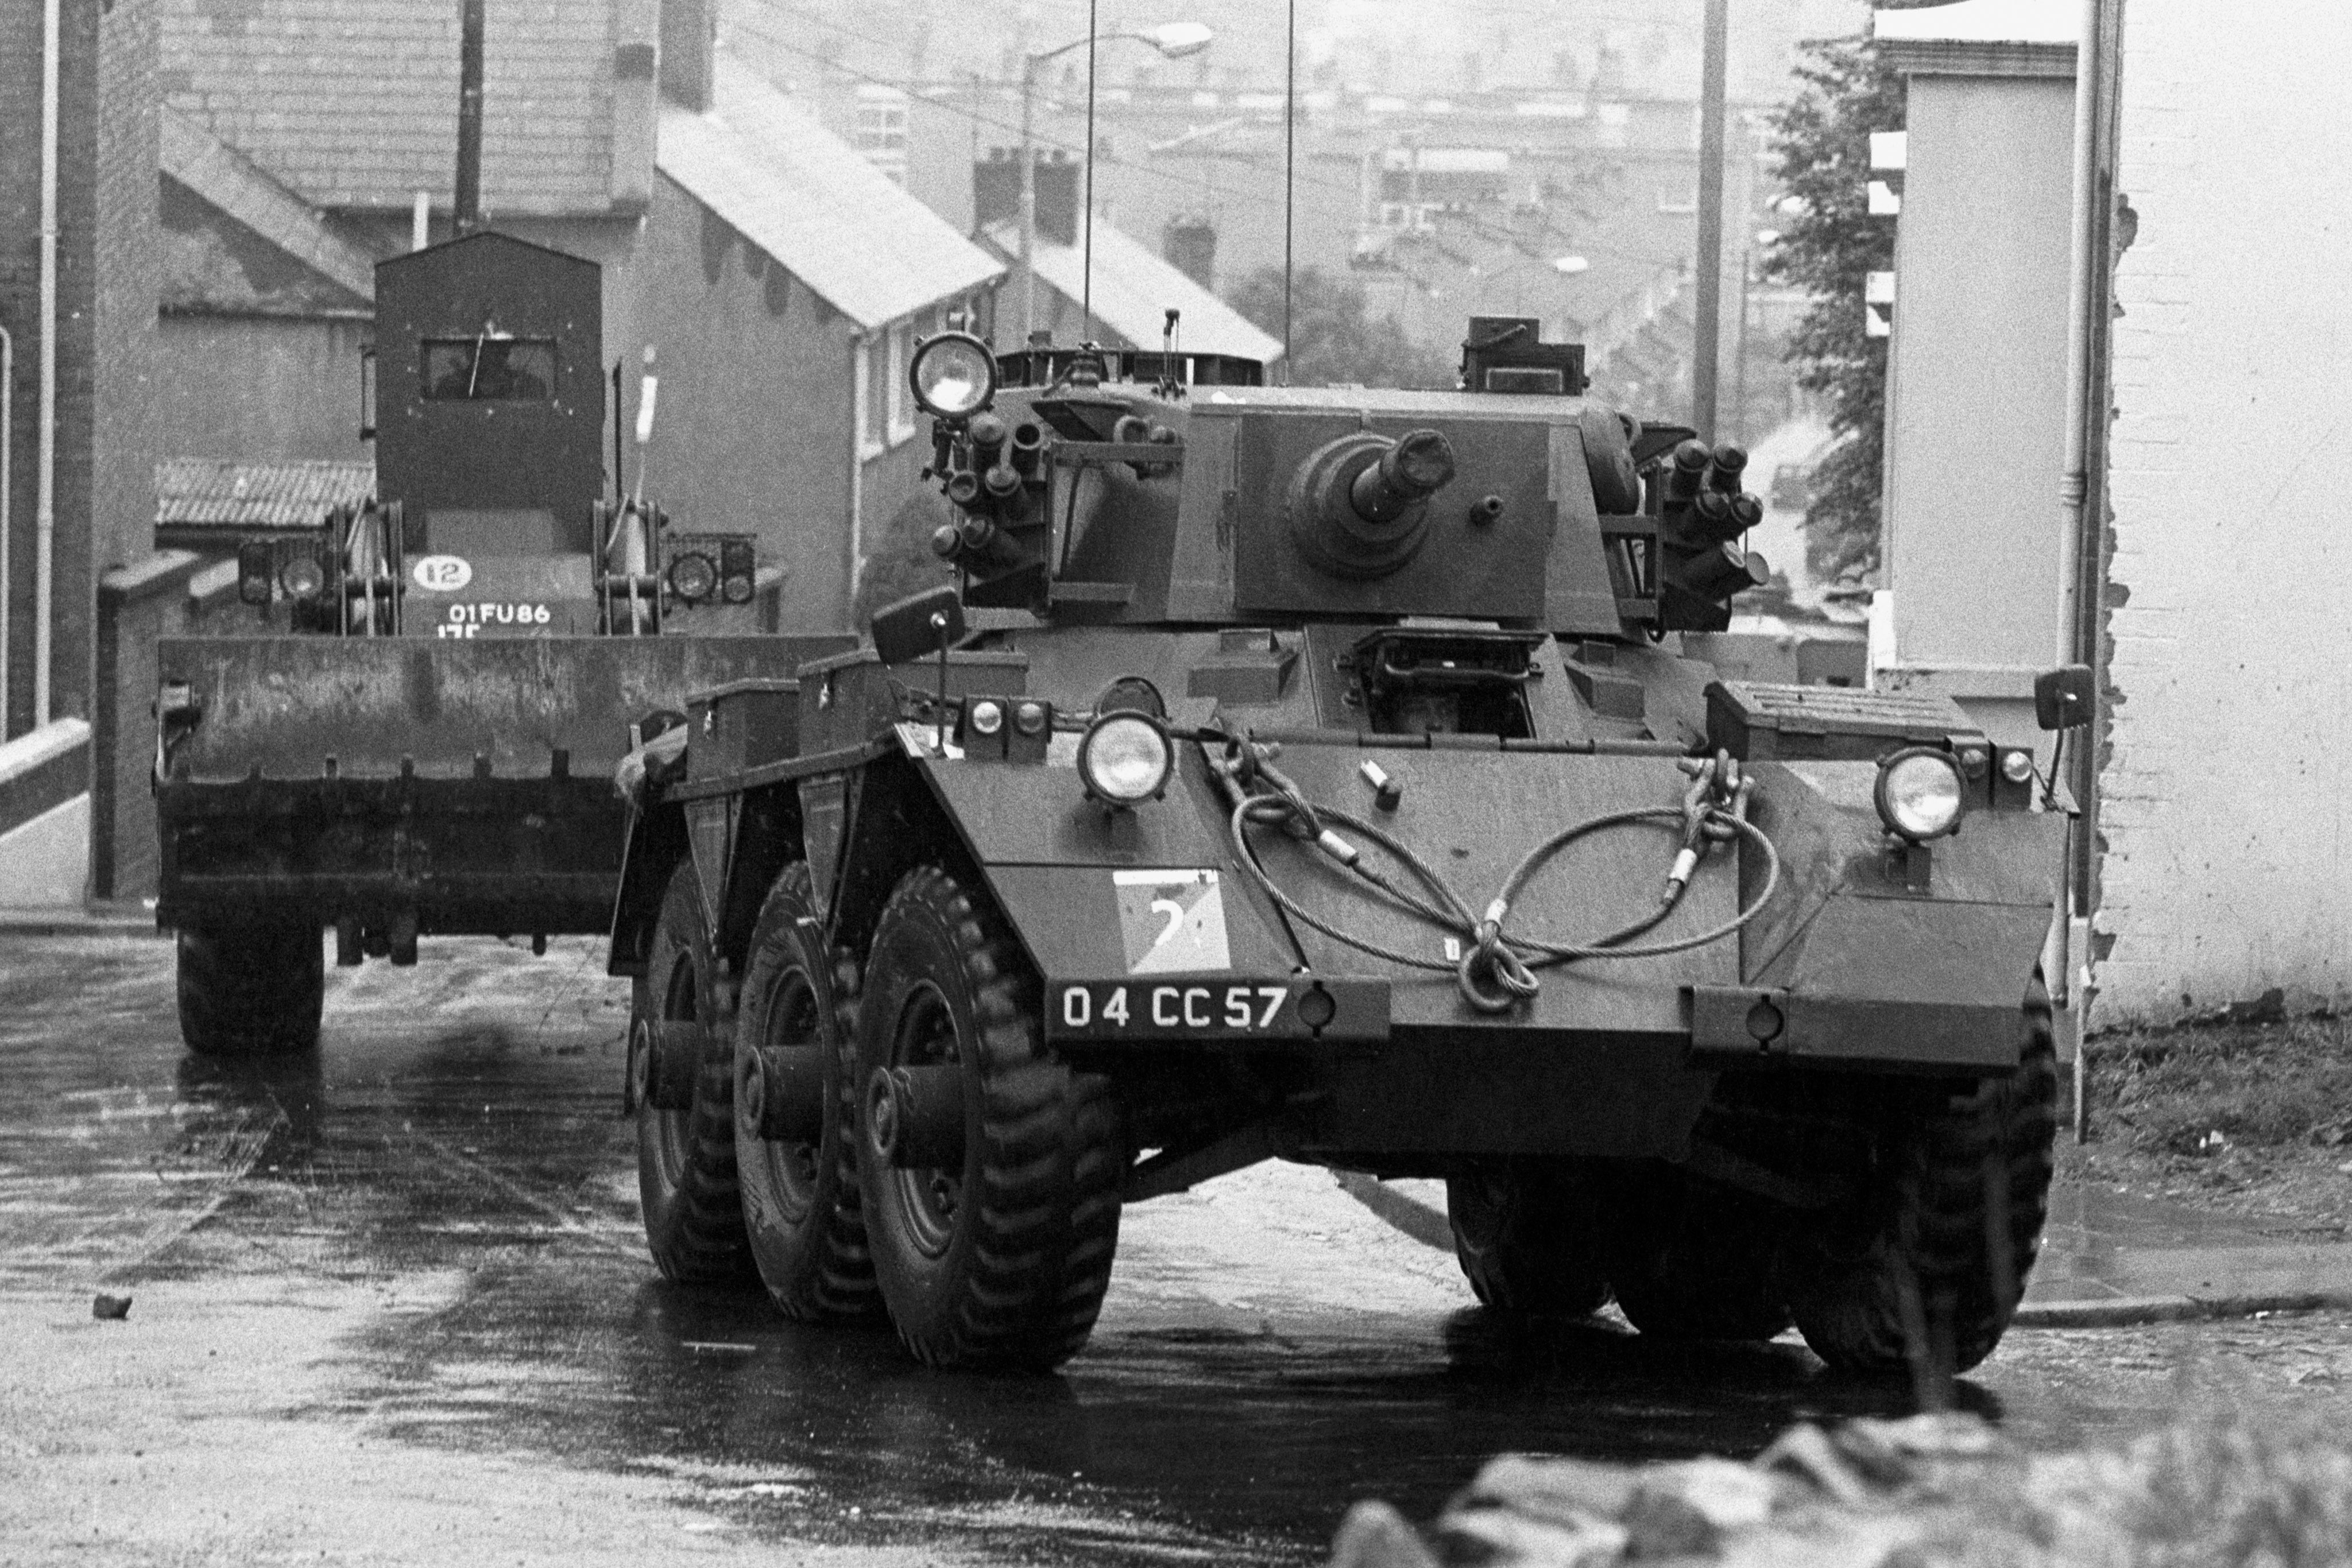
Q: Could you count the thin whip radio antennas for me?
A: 2